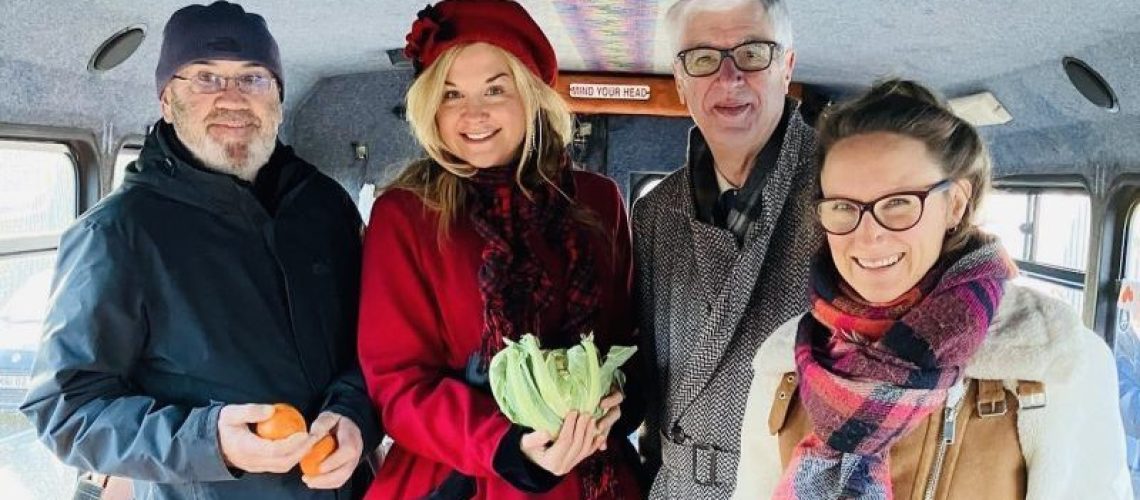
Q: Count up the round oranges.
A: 2